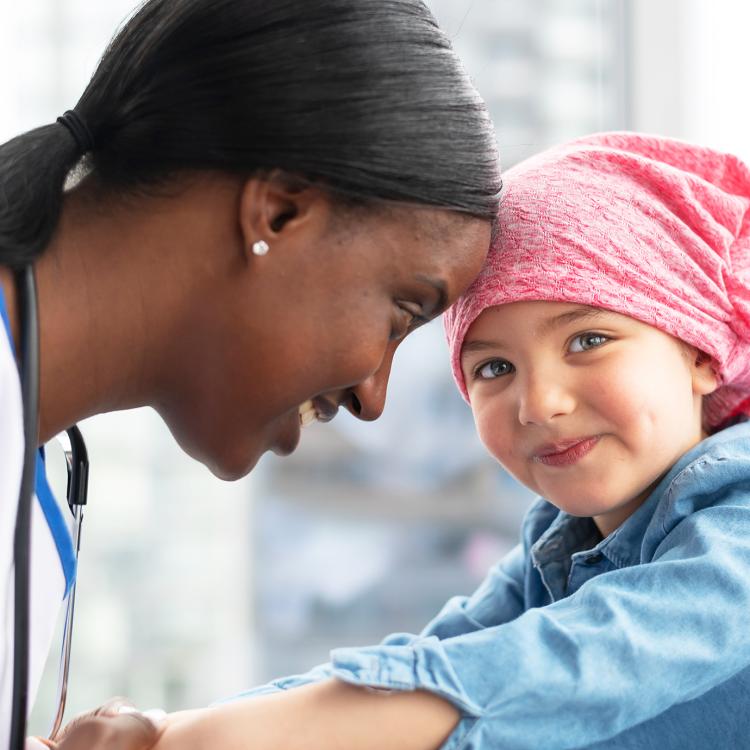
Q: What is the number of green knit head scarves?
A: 0